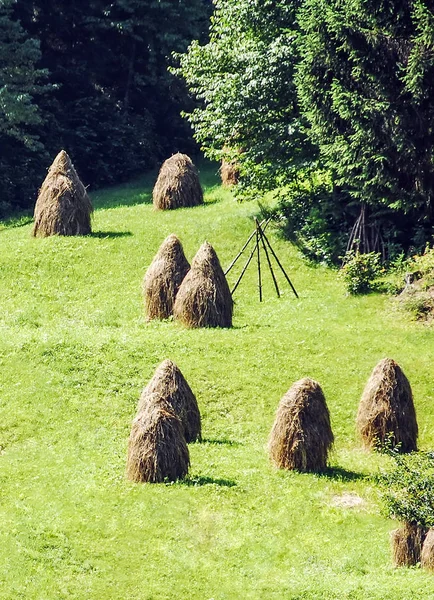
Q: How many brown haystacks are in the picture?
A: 11